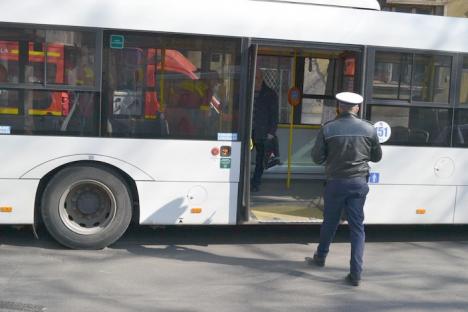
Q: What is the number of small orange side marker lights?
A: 3